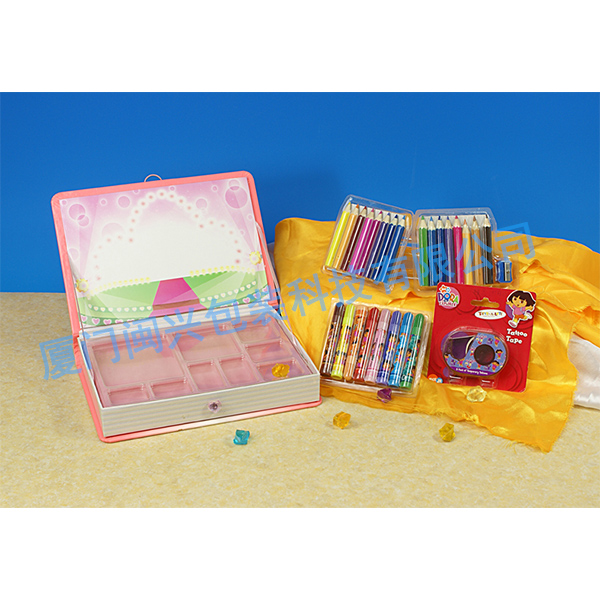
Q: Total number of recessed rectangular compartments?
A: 9